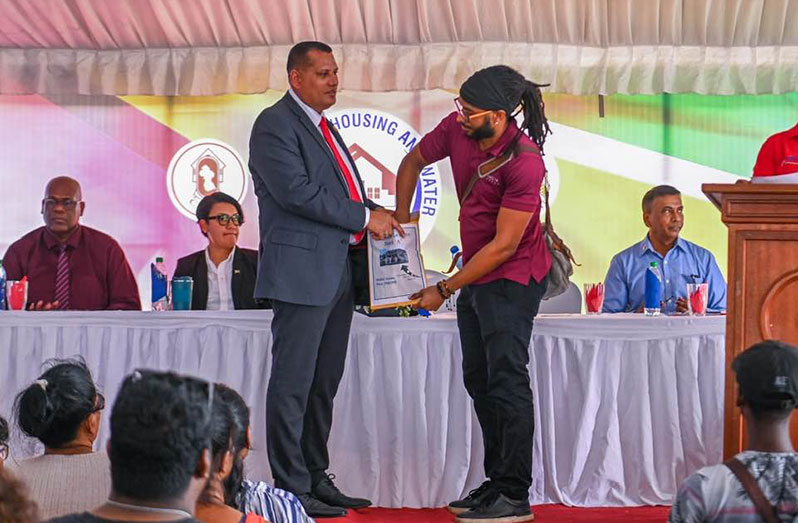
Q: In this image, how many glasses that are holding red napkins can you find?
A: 3